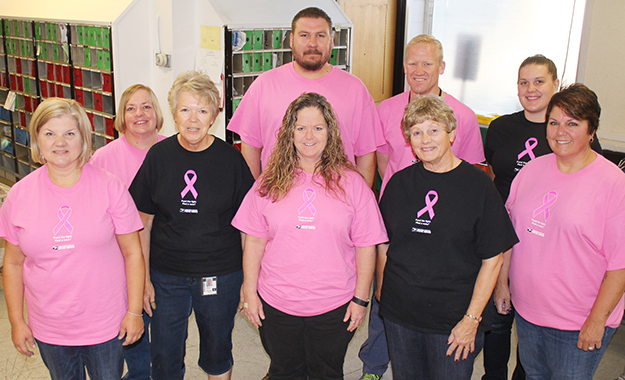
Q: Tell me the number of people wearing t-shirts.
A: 9